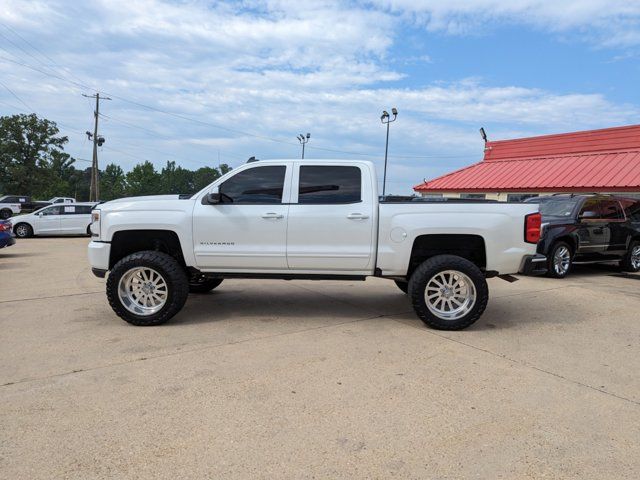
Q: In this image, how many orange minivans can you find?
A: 0